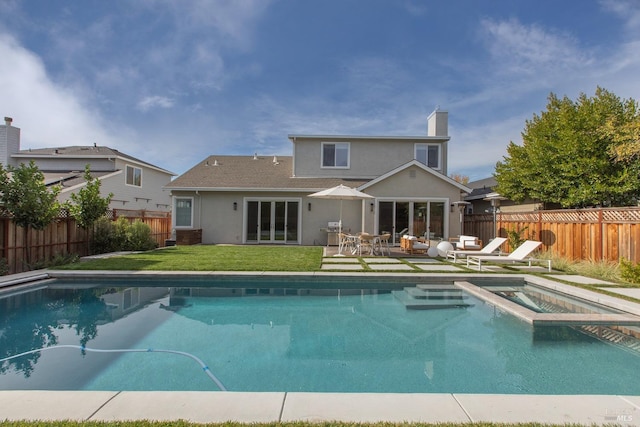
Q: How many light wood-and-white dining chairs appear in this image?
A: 4